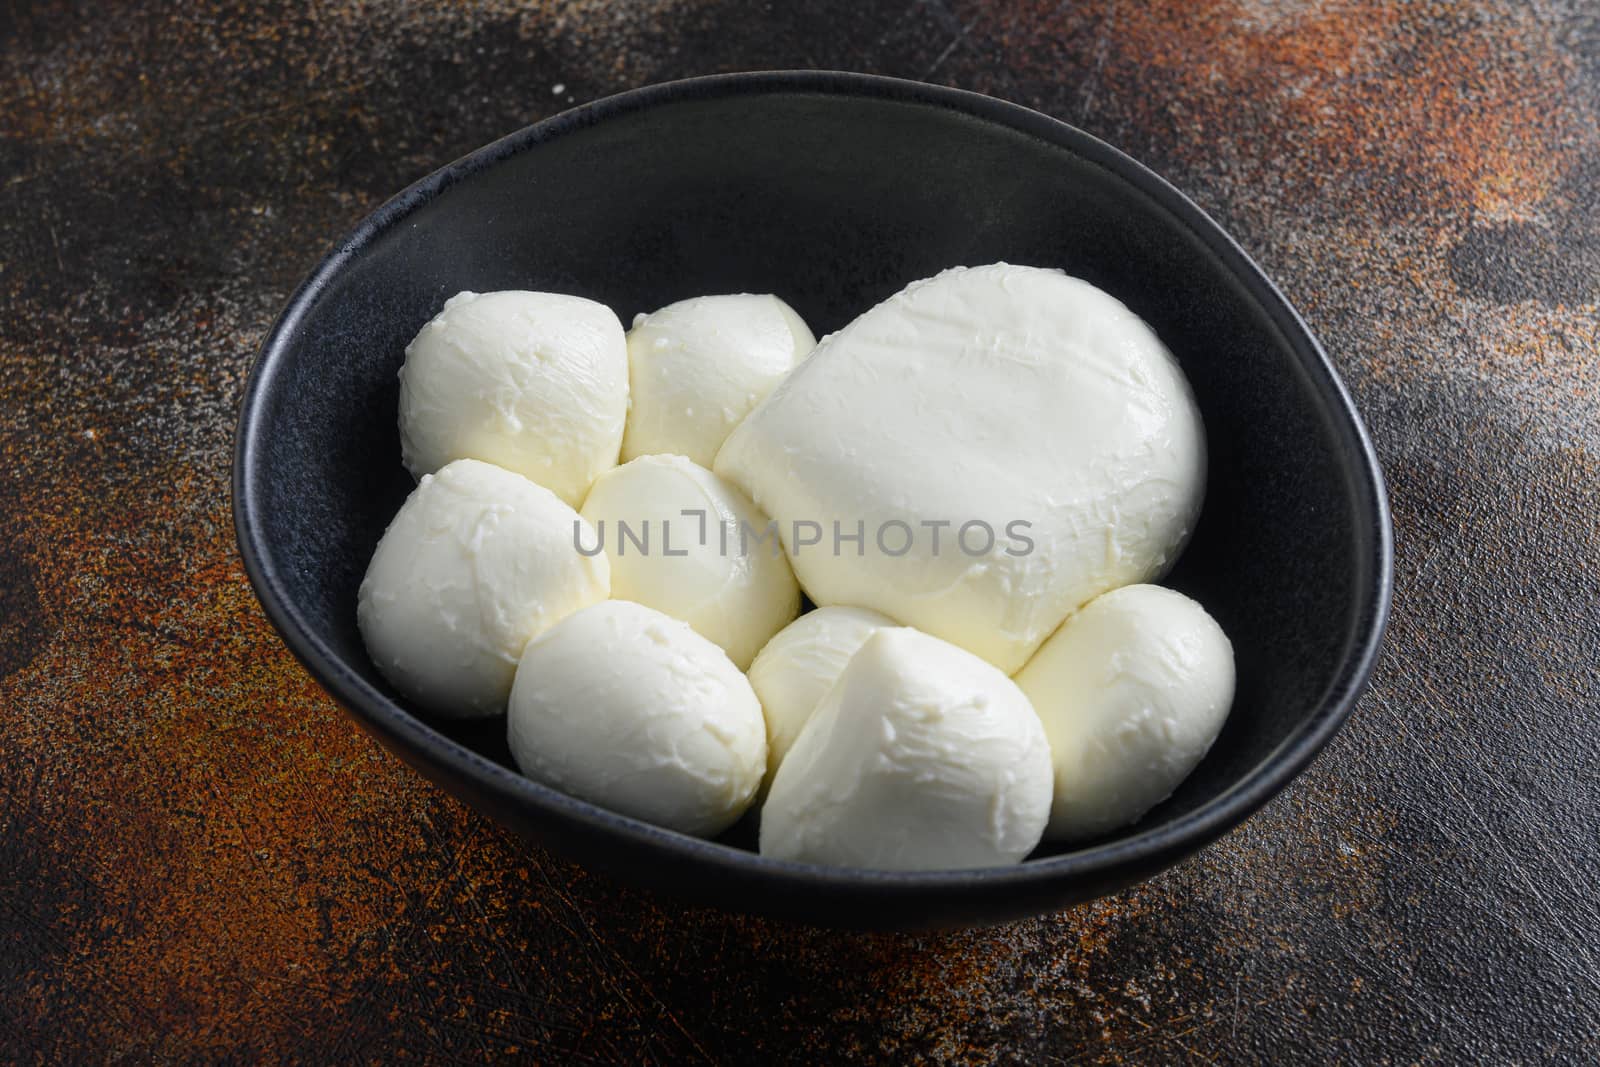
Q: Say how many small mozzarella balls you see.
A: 8